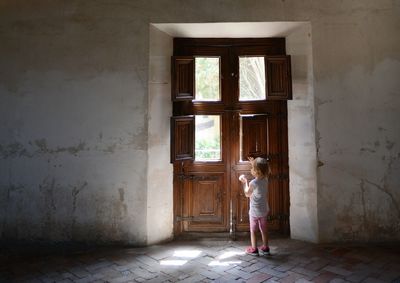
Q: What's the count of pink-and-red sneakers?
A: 2